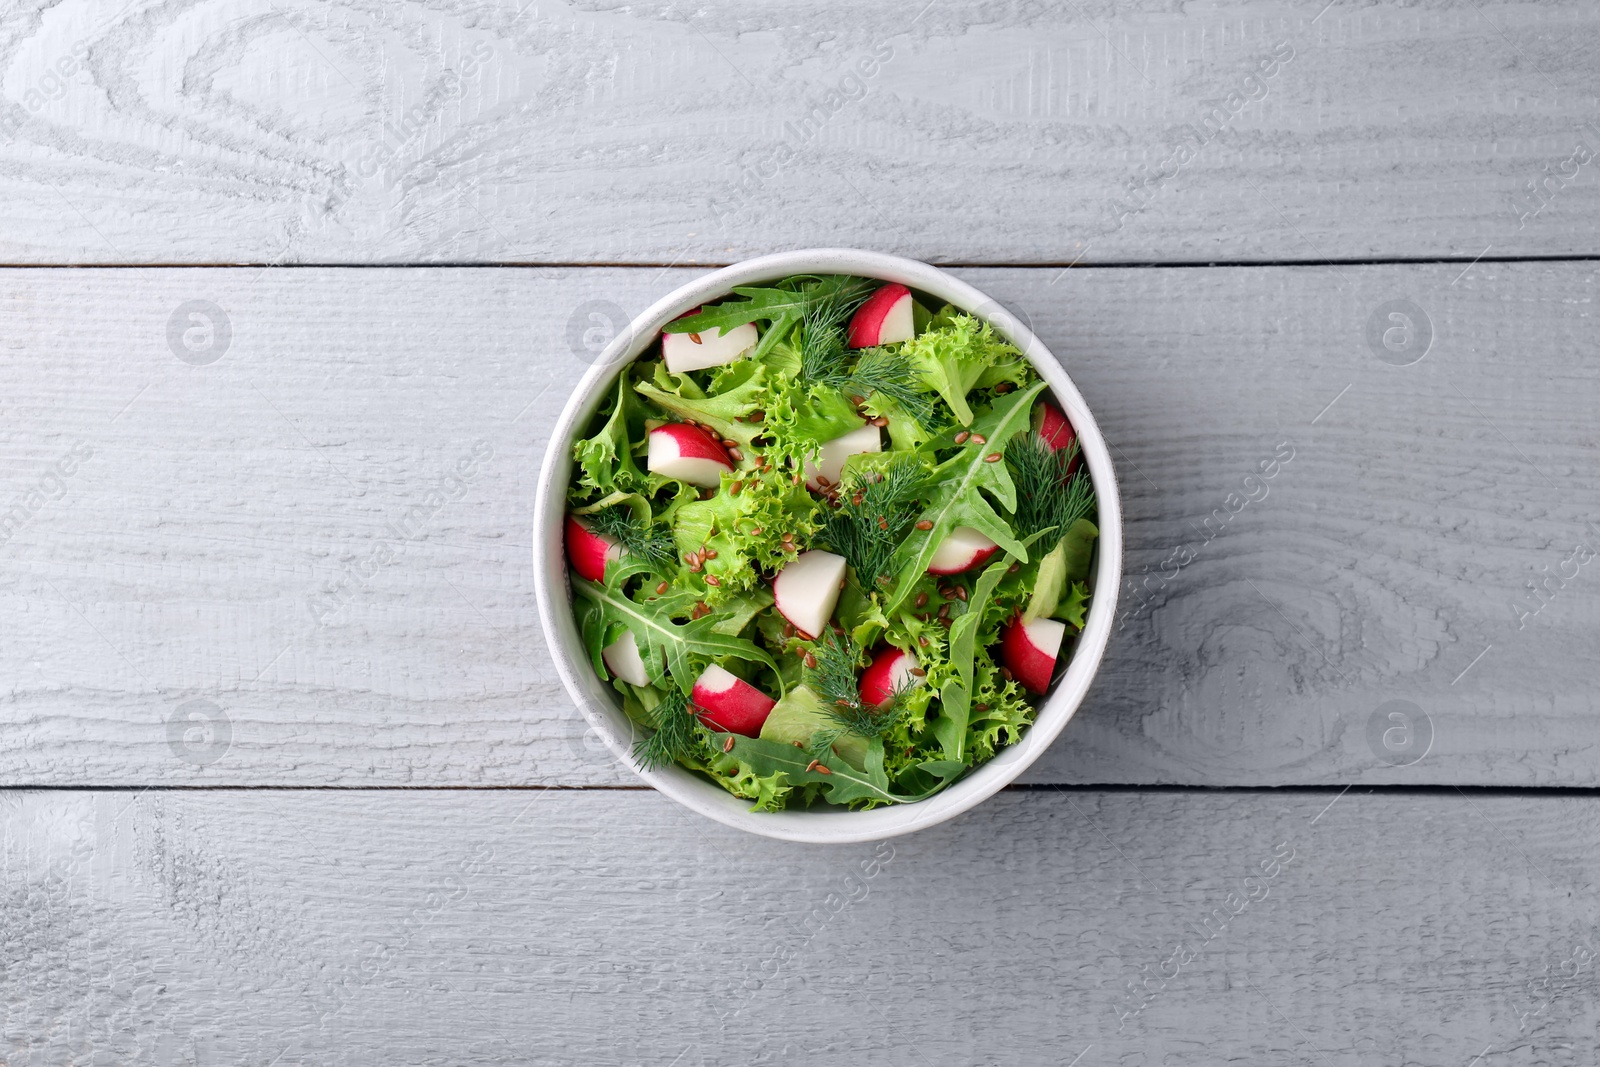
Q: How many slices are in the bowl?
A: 12